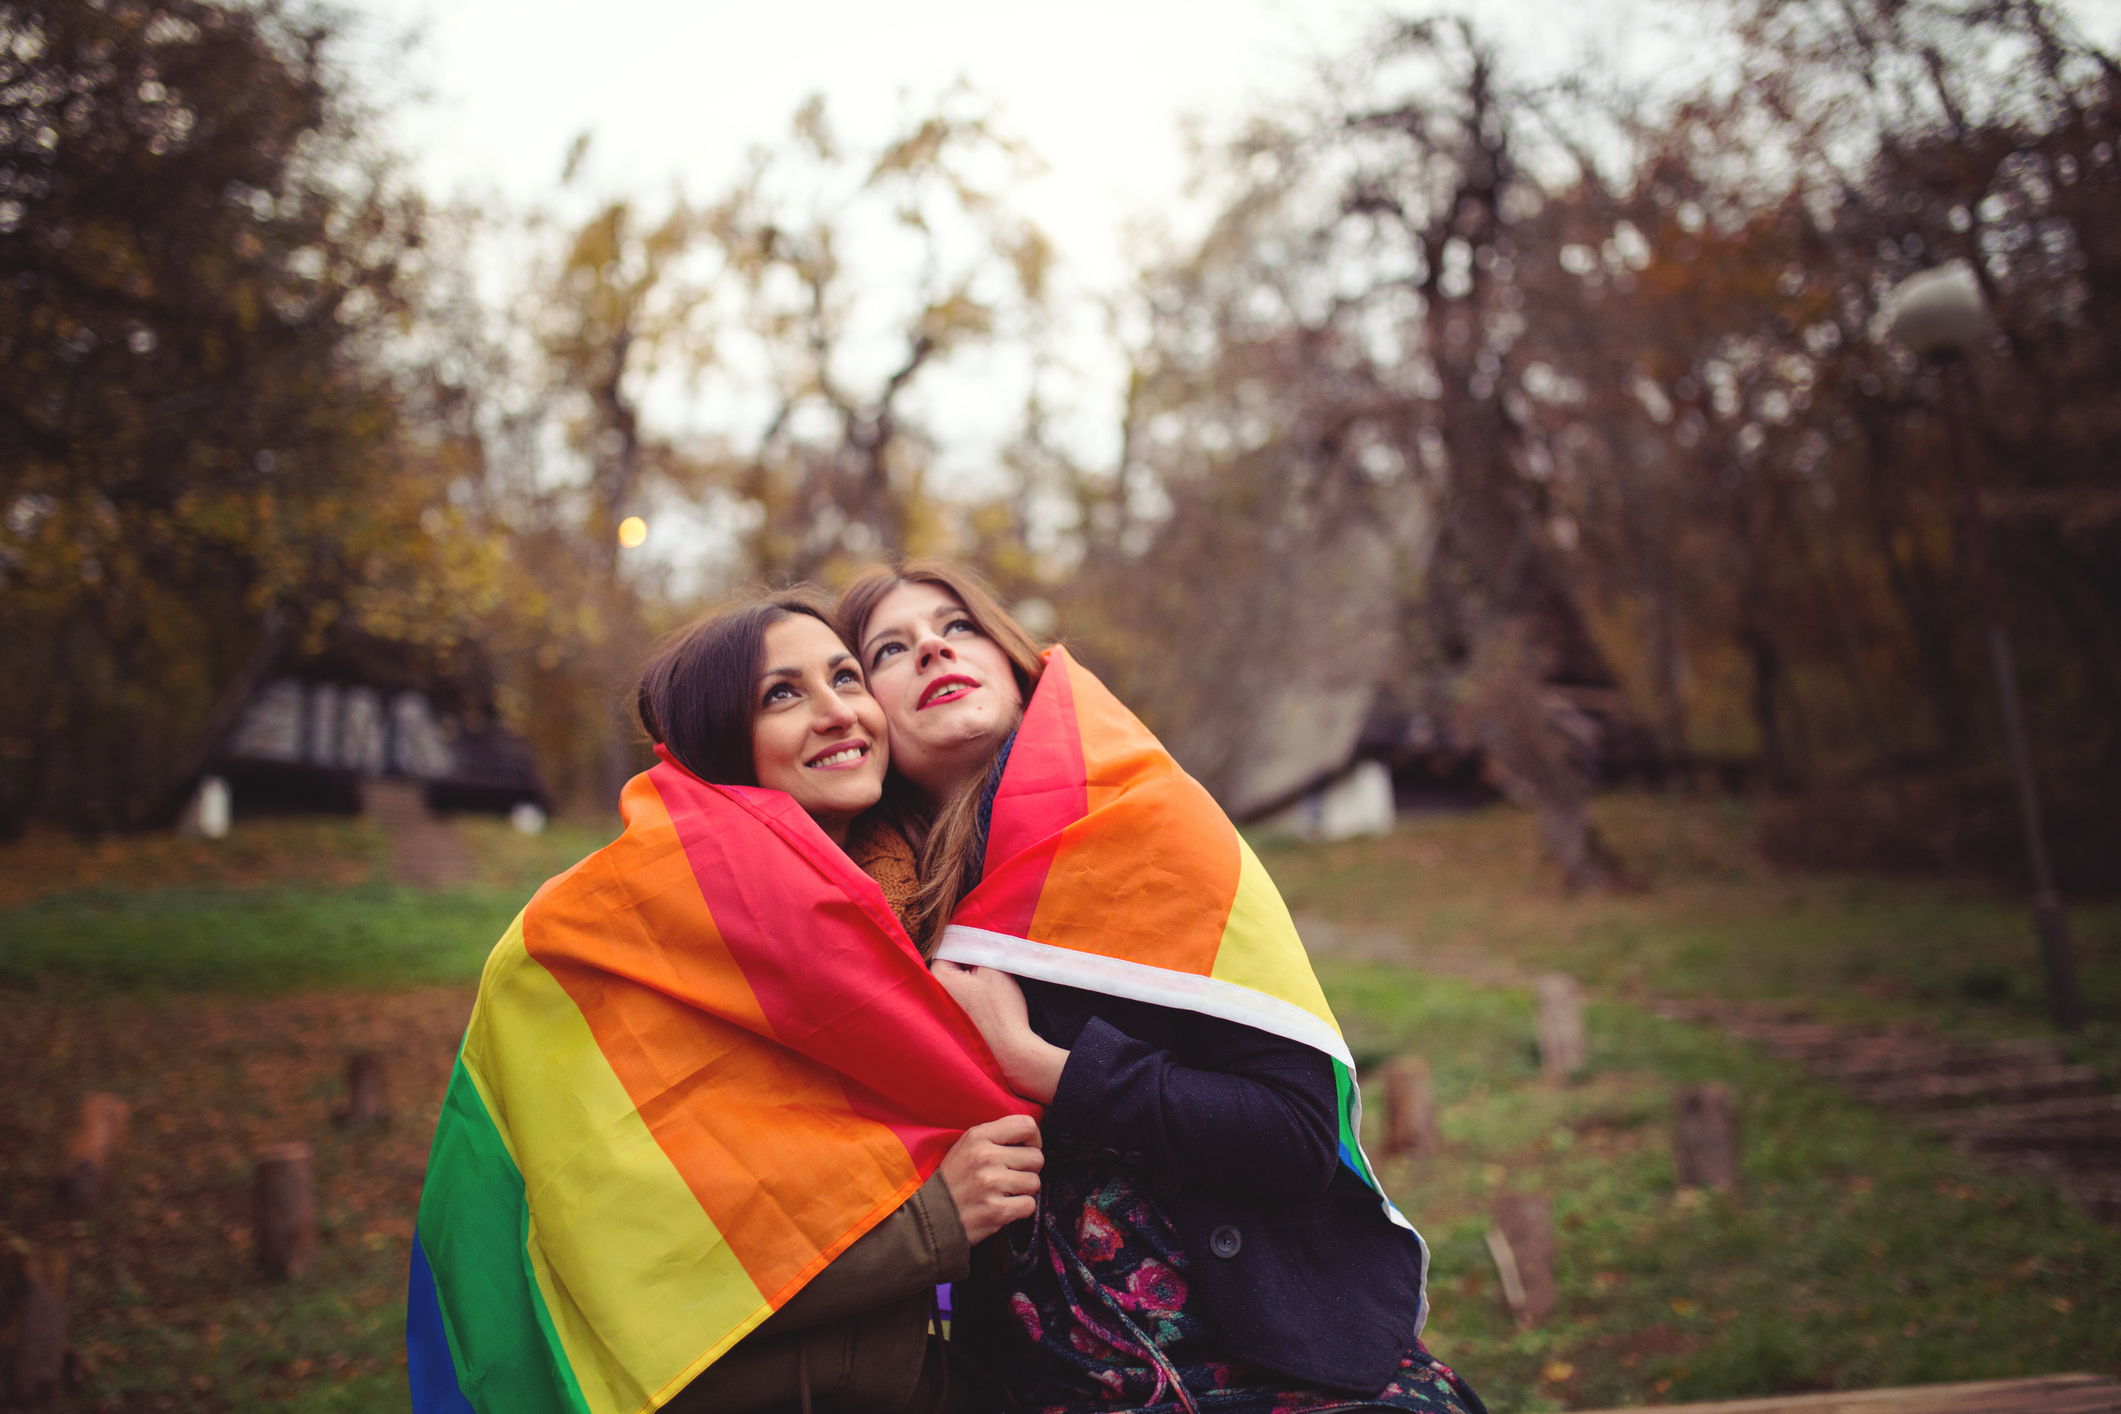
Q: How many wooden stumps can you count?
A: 8